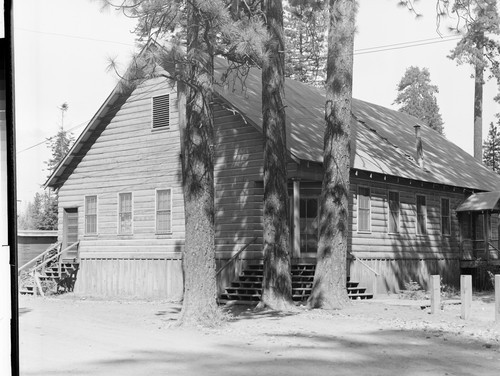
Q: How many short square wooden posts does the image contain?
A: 3